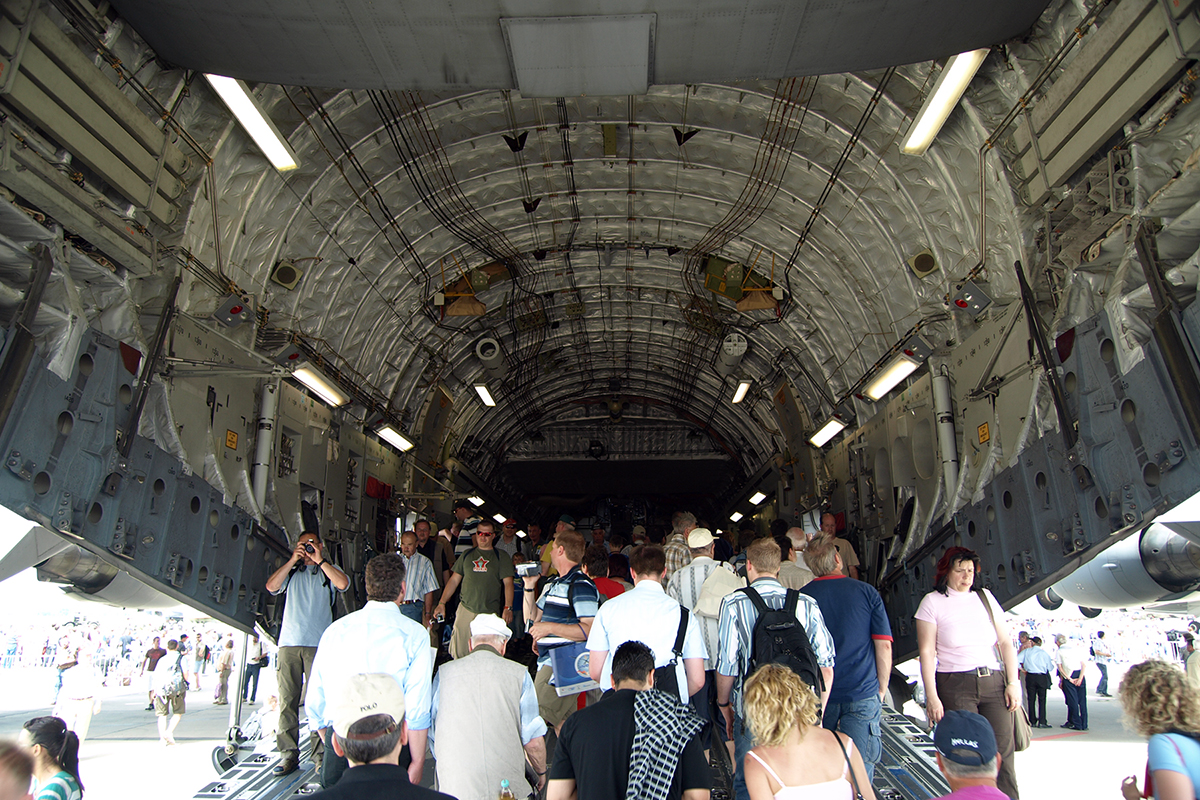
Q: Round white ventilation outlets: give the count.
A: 2